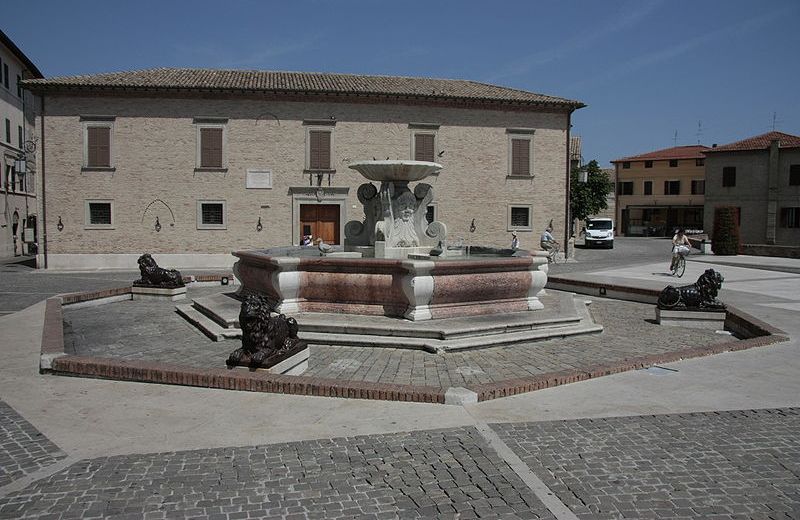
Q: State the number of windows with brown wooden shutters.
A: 5